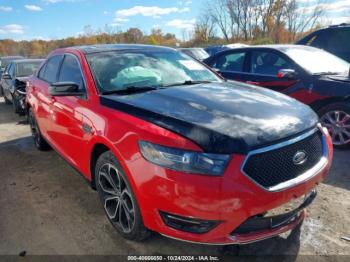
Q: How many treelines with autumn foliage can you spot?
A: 1